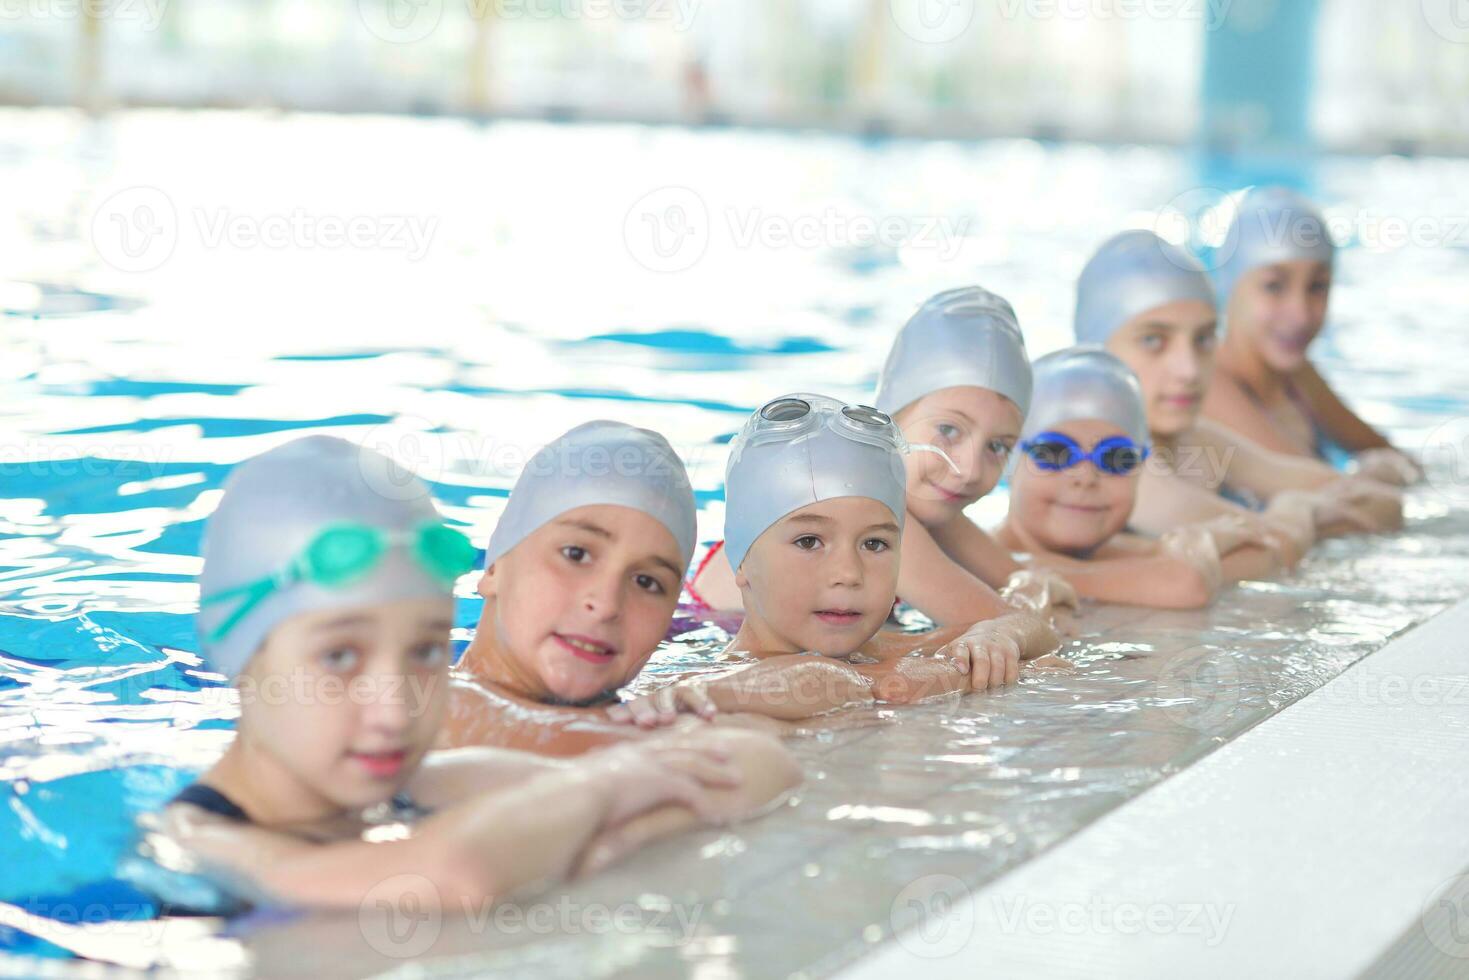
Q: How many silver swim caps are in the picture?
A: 7